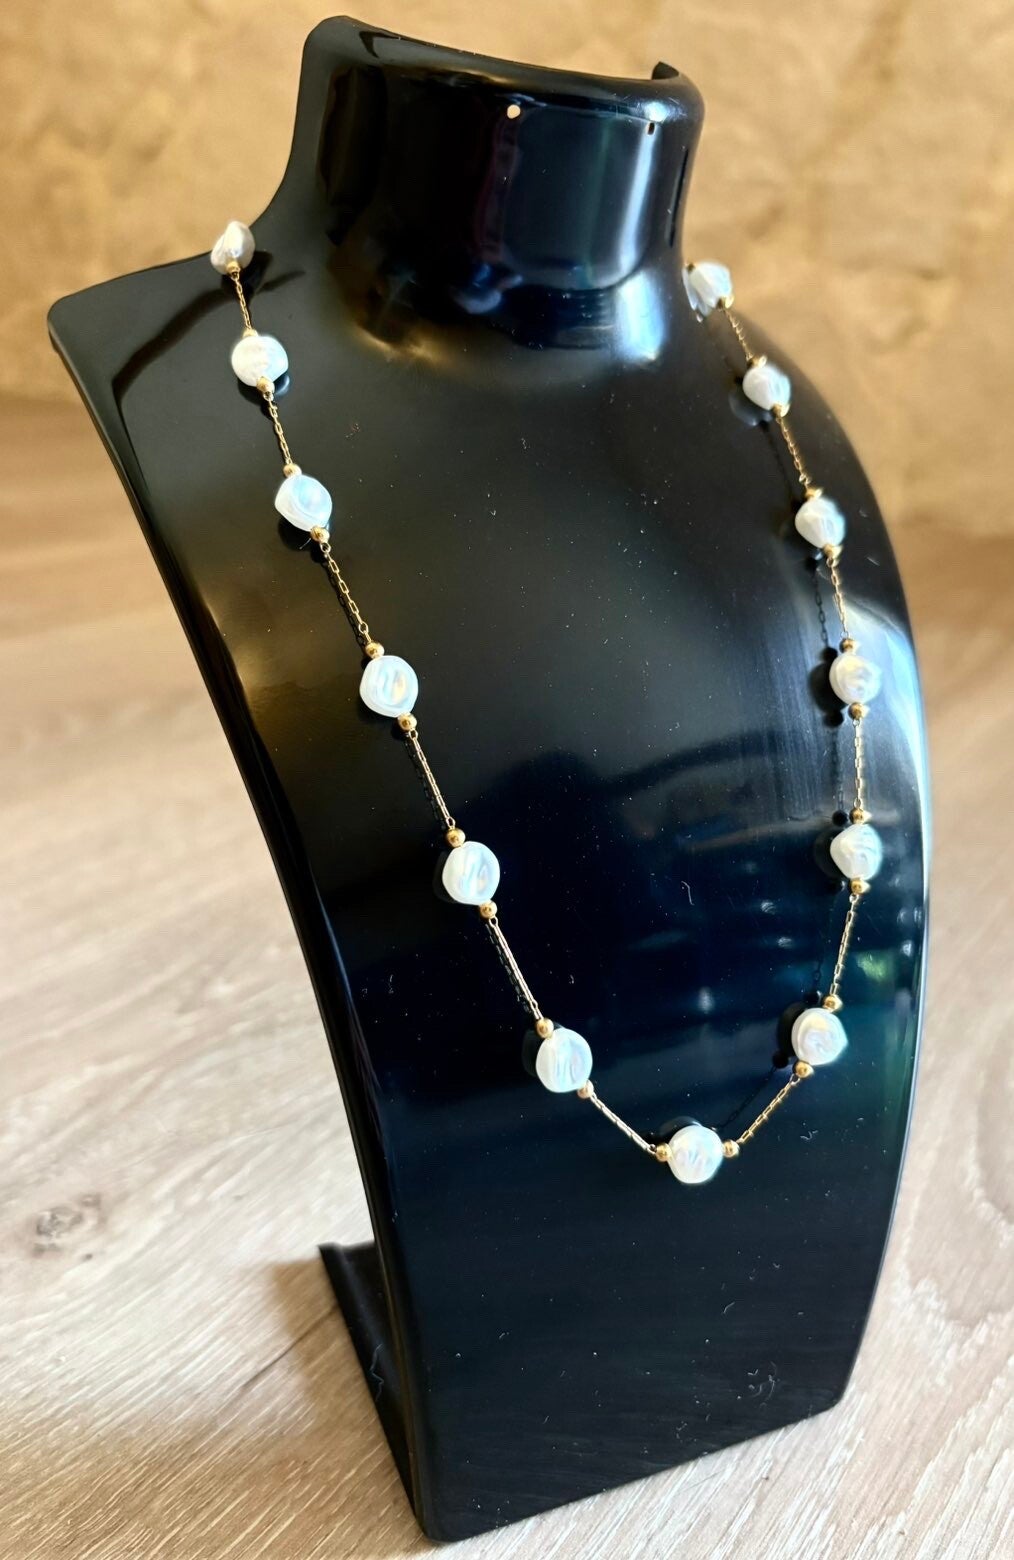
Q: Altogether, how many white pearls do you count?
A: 13